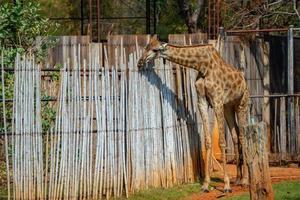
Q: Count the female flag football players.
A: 0